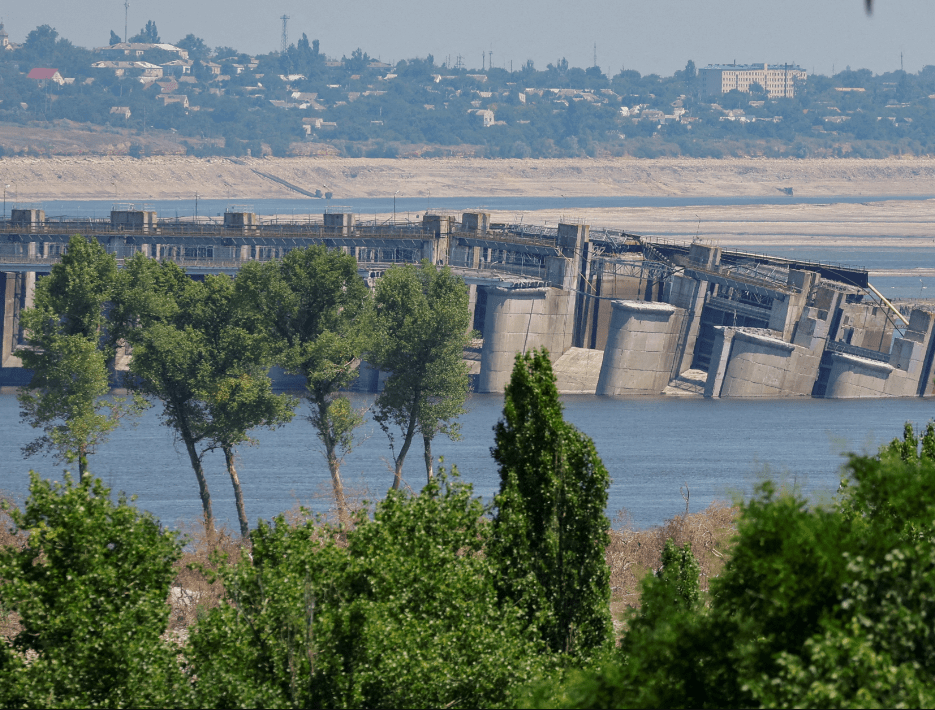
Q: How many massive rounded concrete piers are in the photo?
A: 4